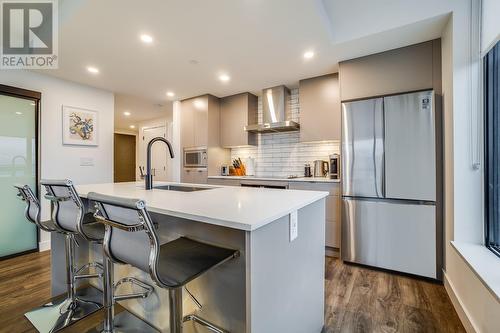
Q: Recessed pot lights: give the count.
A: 7